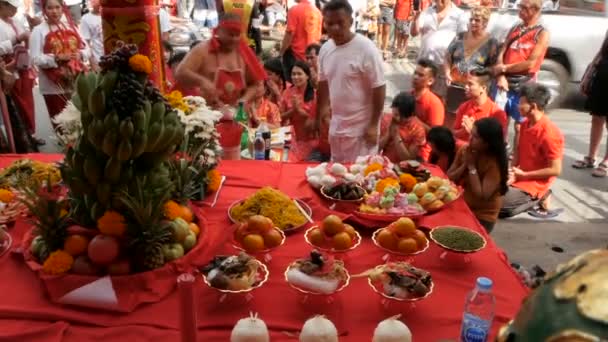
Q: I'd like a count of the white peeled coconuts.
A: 3